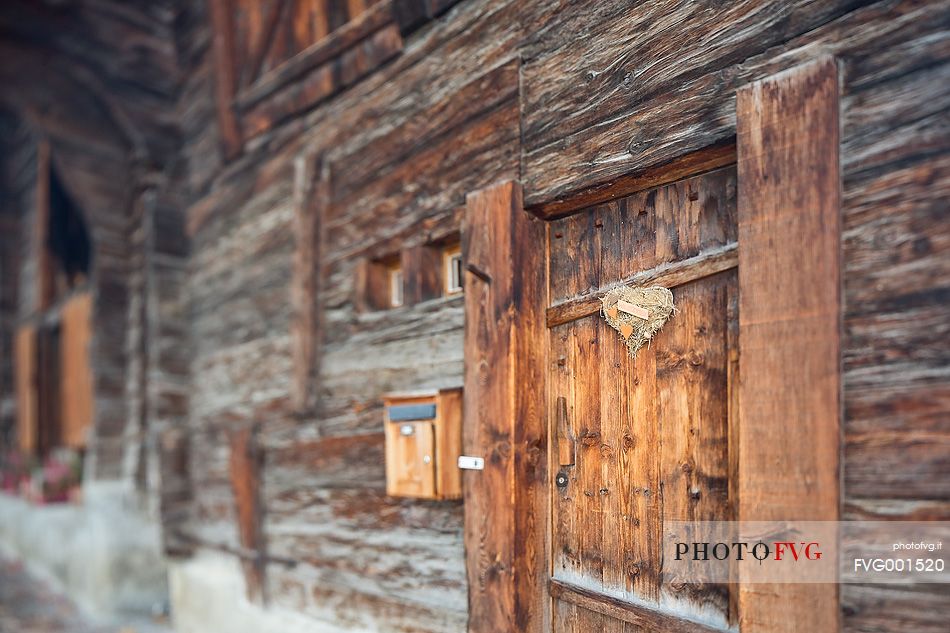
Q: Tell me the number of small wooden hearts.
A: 2